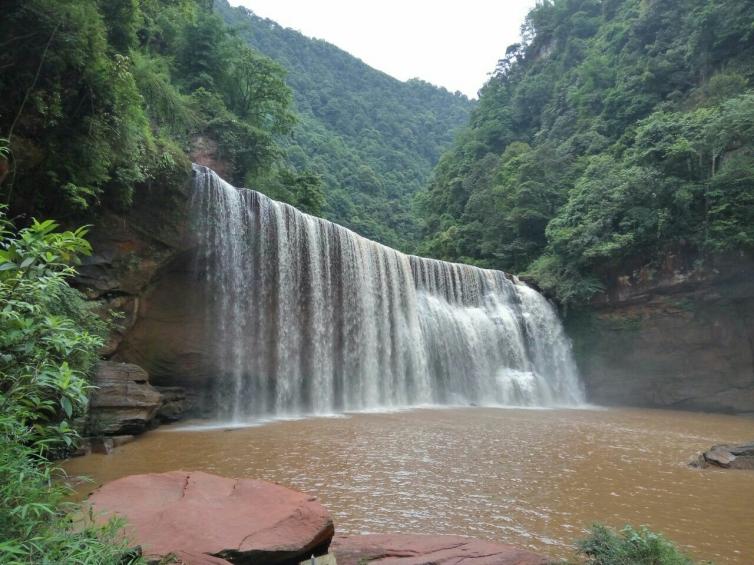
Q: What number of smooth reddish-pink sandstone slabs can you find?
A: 2